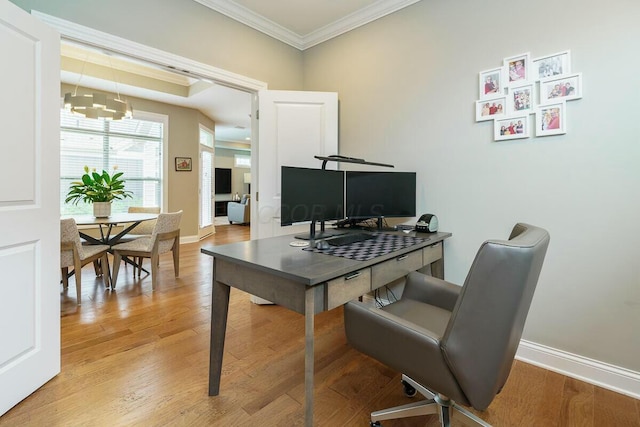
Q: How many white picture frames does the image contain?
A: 8